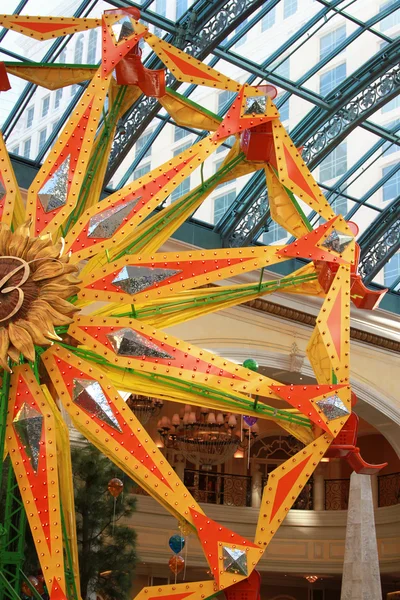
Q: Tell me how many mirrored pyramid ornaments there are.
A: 12